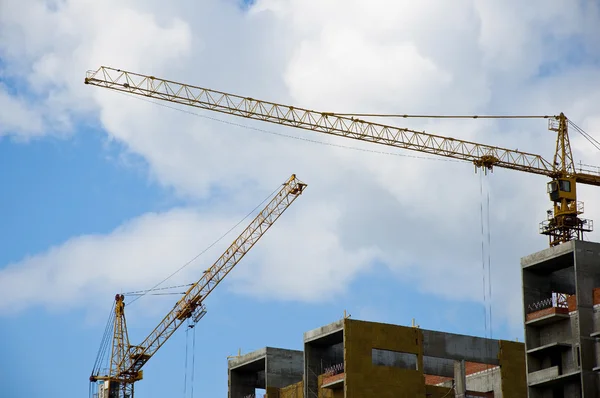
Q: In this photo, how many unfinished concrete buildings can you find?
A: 3